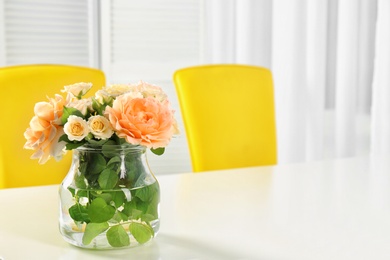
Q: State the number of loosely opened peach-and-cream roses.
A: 2